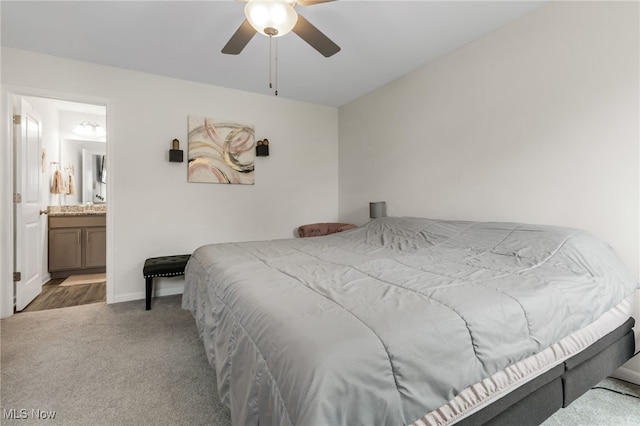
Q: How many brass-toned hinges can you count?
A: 3